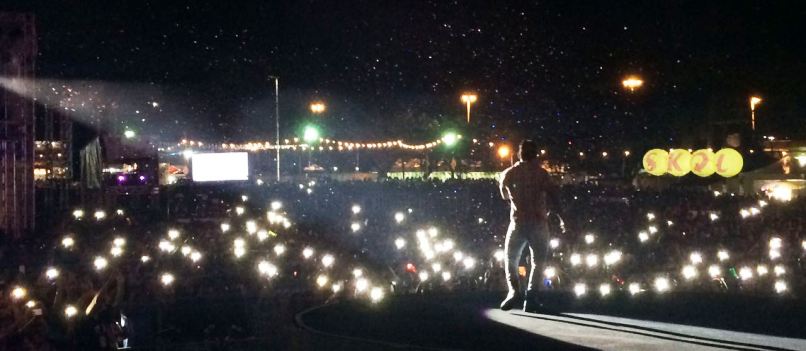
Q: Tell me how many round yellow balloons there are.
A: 4